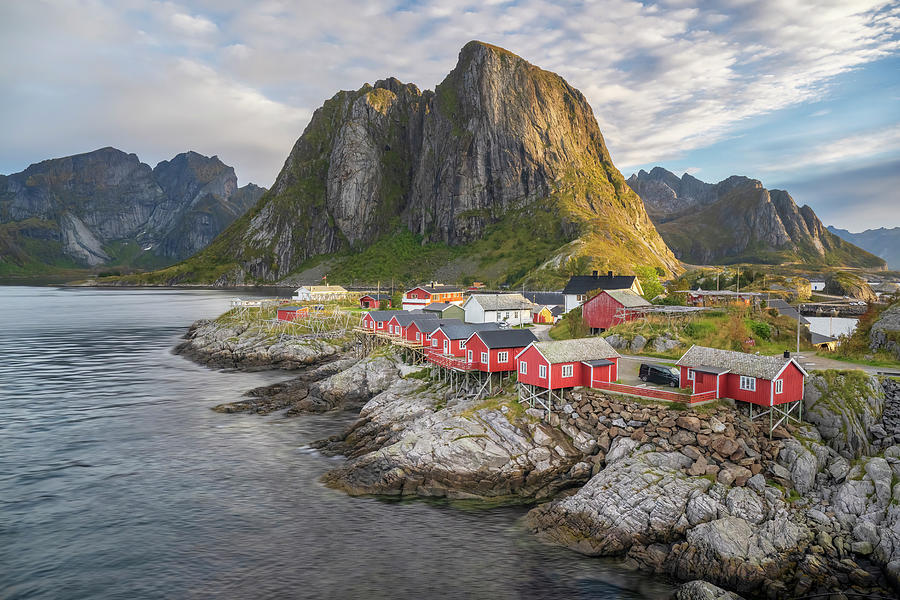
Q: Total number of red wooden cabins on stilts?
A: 7